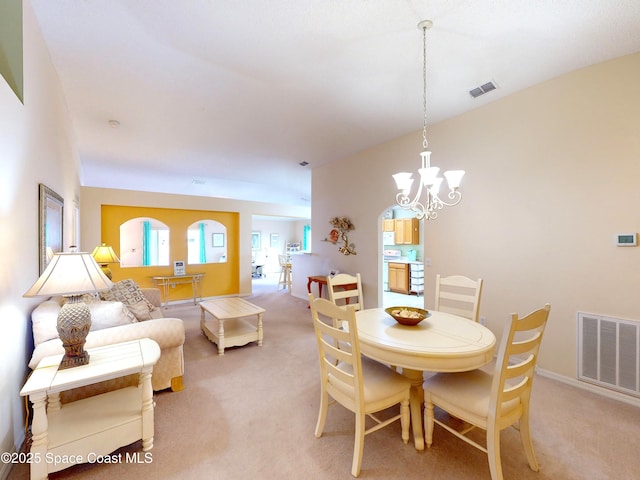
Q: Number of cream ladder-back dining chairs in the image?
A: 4